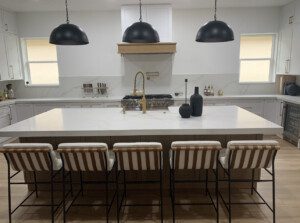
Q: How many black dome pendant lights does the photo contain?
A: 3